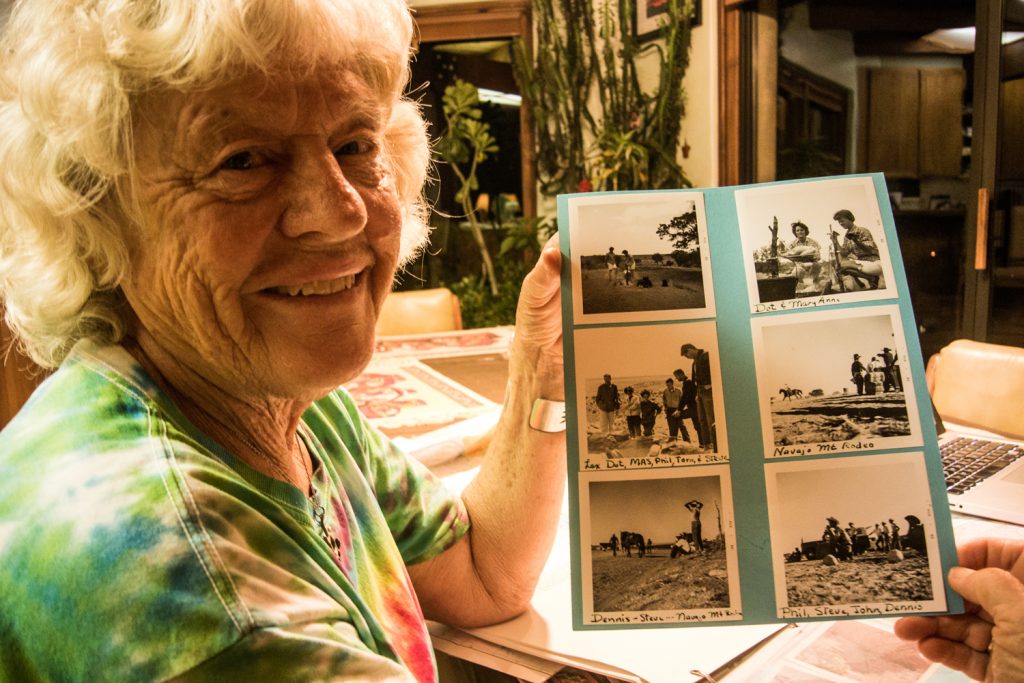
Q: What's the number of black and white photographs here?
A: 6